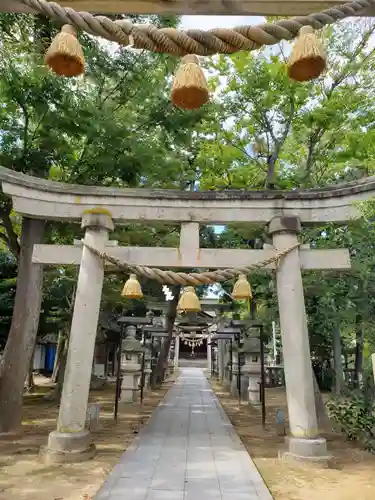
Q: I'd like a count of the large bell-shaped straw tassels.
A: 6